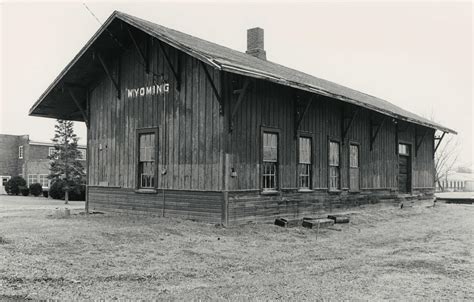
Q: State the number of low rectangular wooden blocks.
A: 3